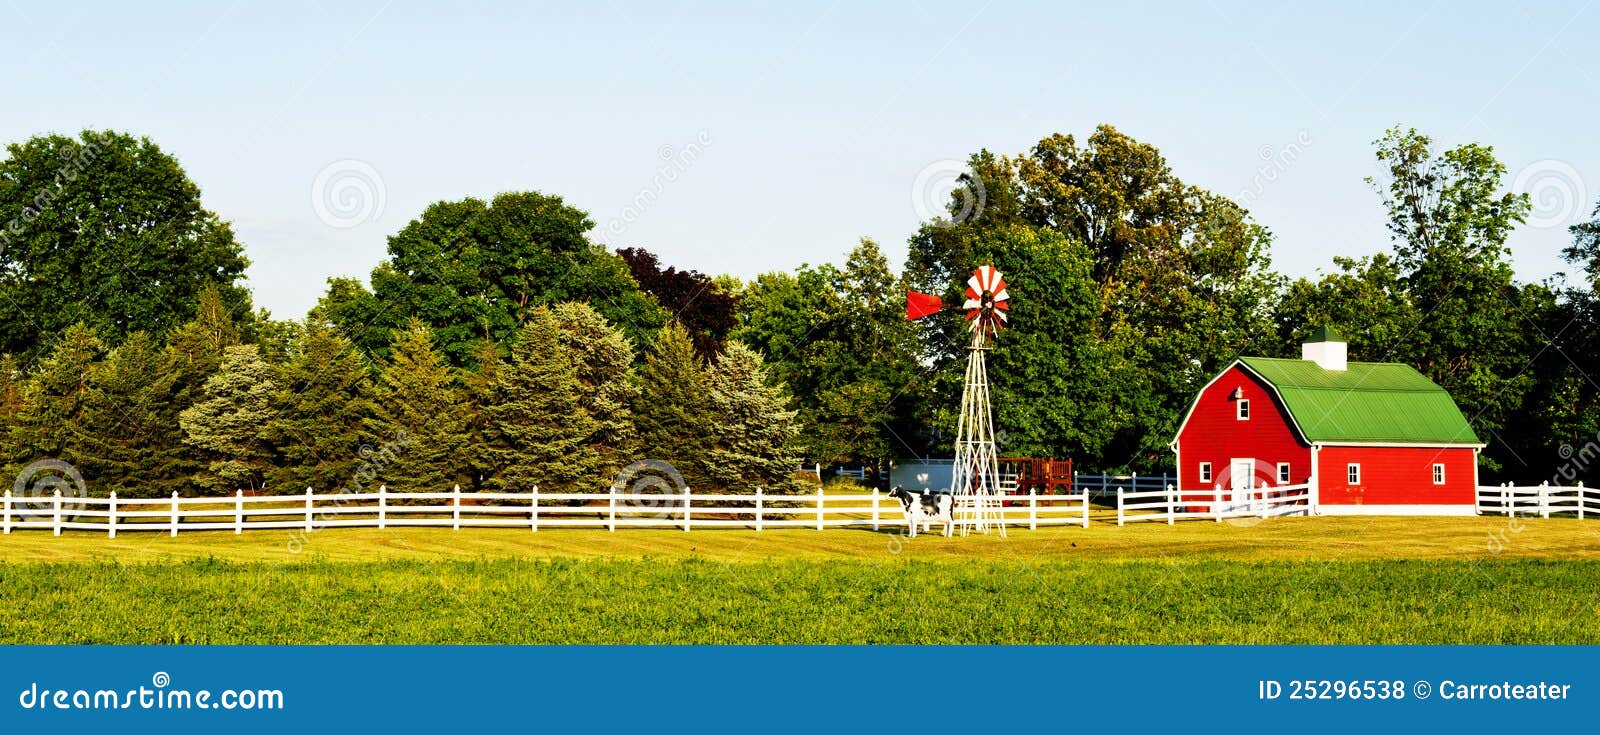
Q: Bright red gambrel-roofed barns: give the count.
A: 1